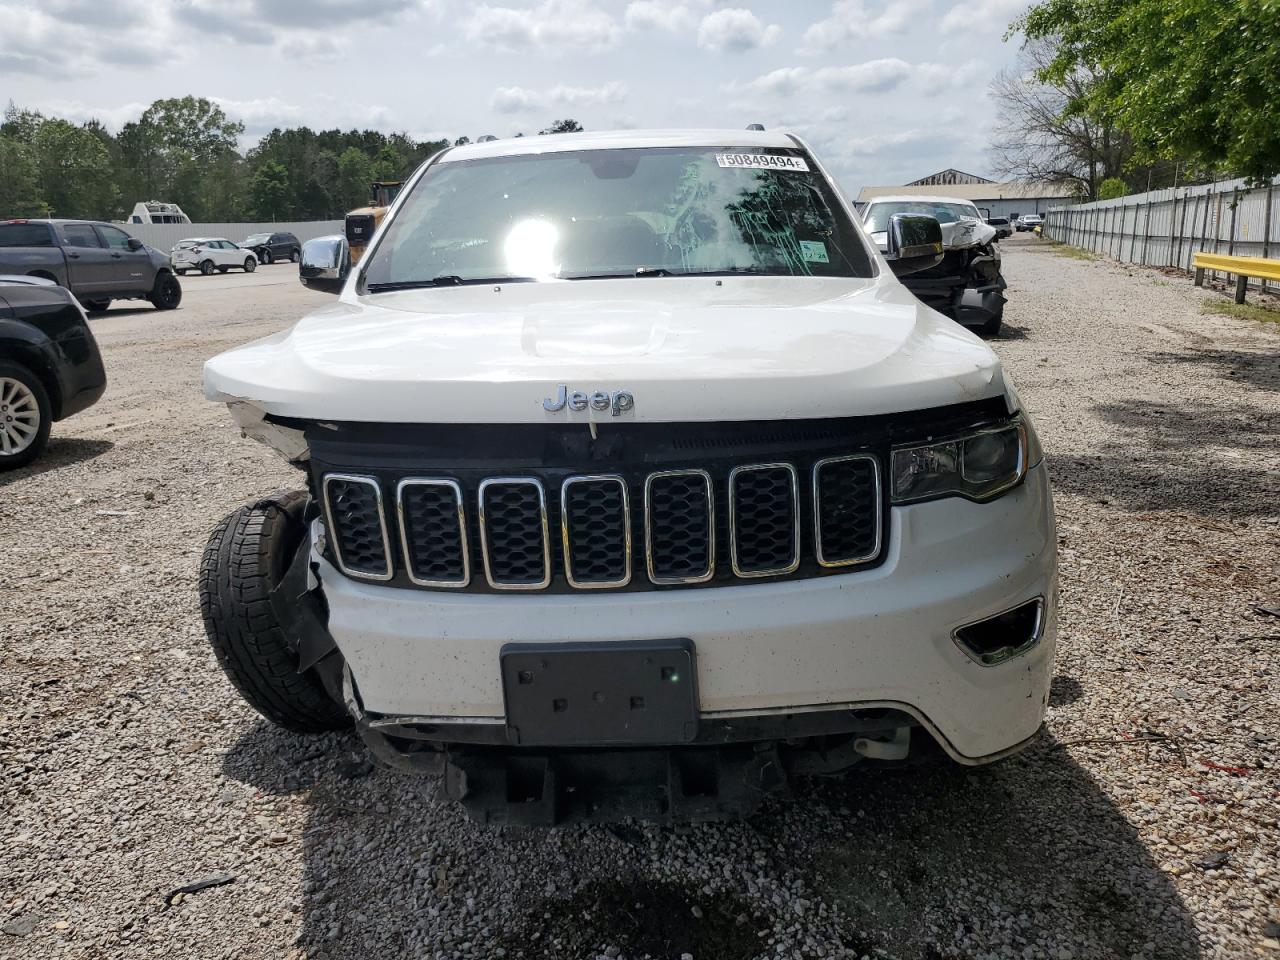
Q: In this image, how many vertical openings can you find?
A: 7